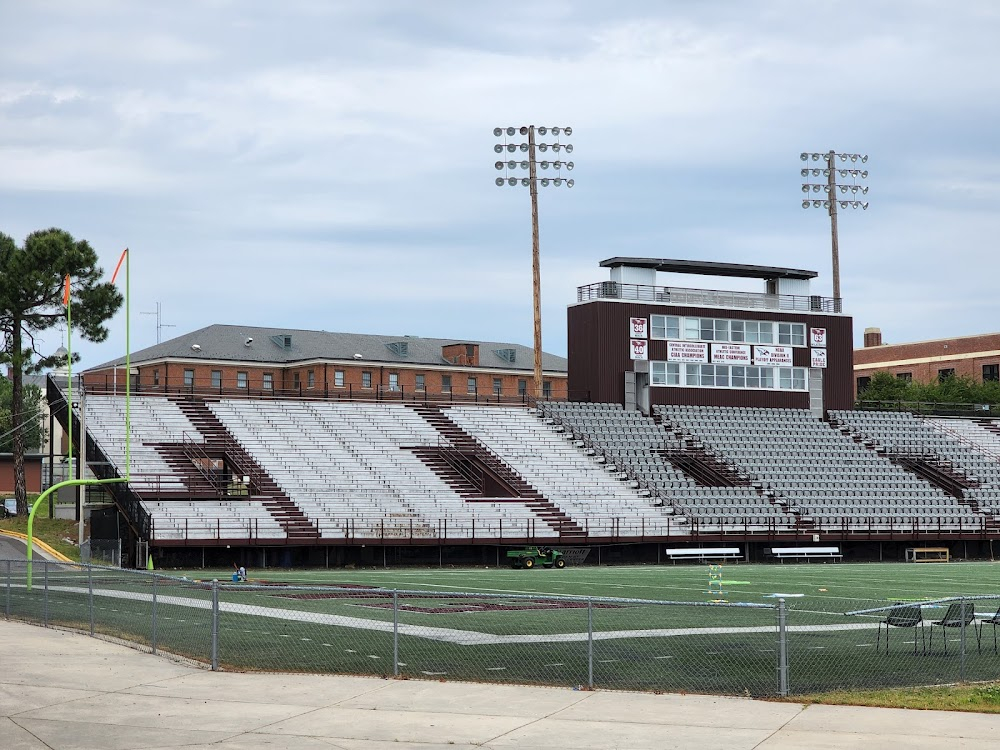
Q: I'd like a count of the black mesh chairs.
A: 3